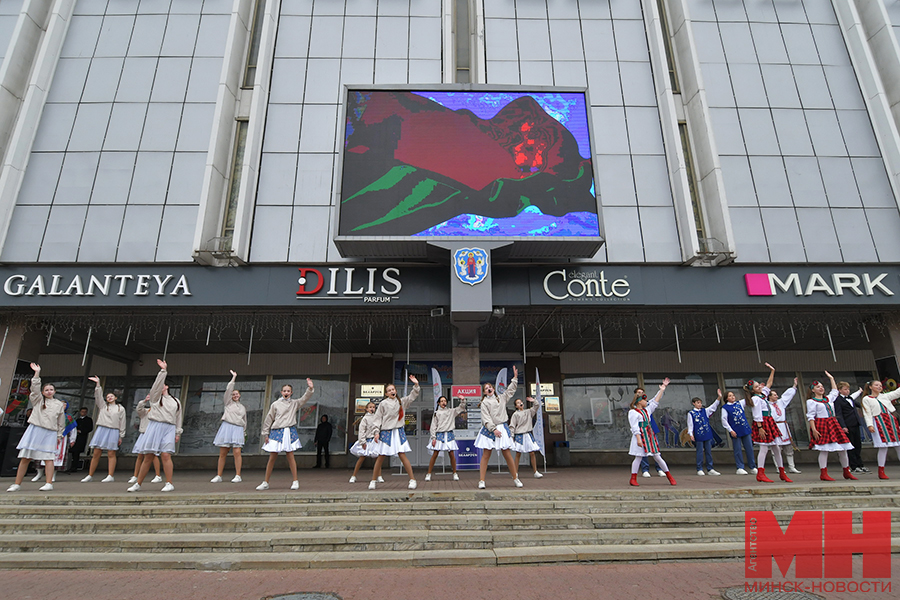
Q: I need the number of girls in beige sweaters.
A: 11